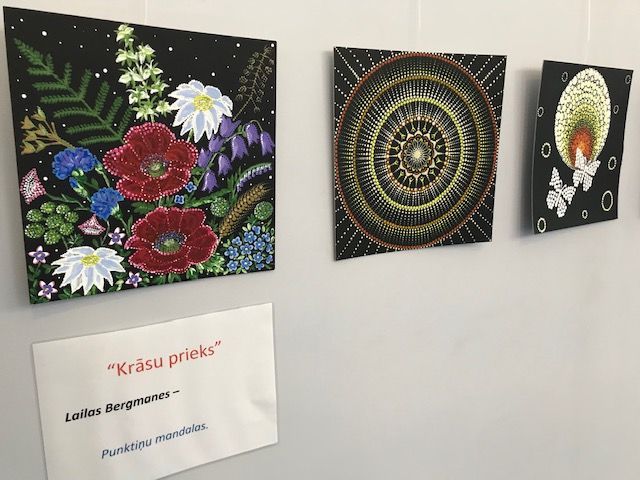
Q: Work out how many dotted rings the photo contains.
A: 9